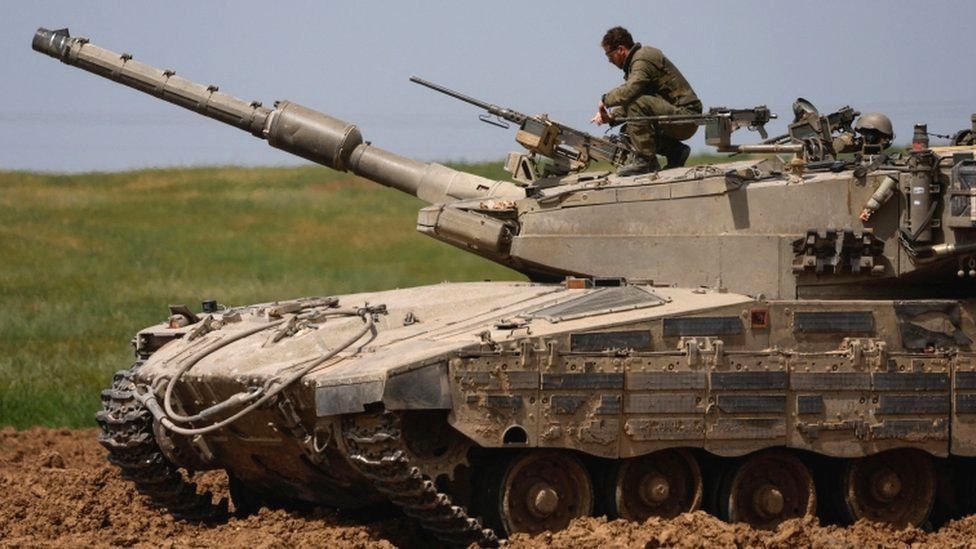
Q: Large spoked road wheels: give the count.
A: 4